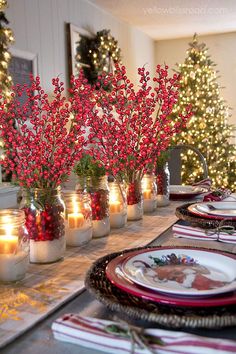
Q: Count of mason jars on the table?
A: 8